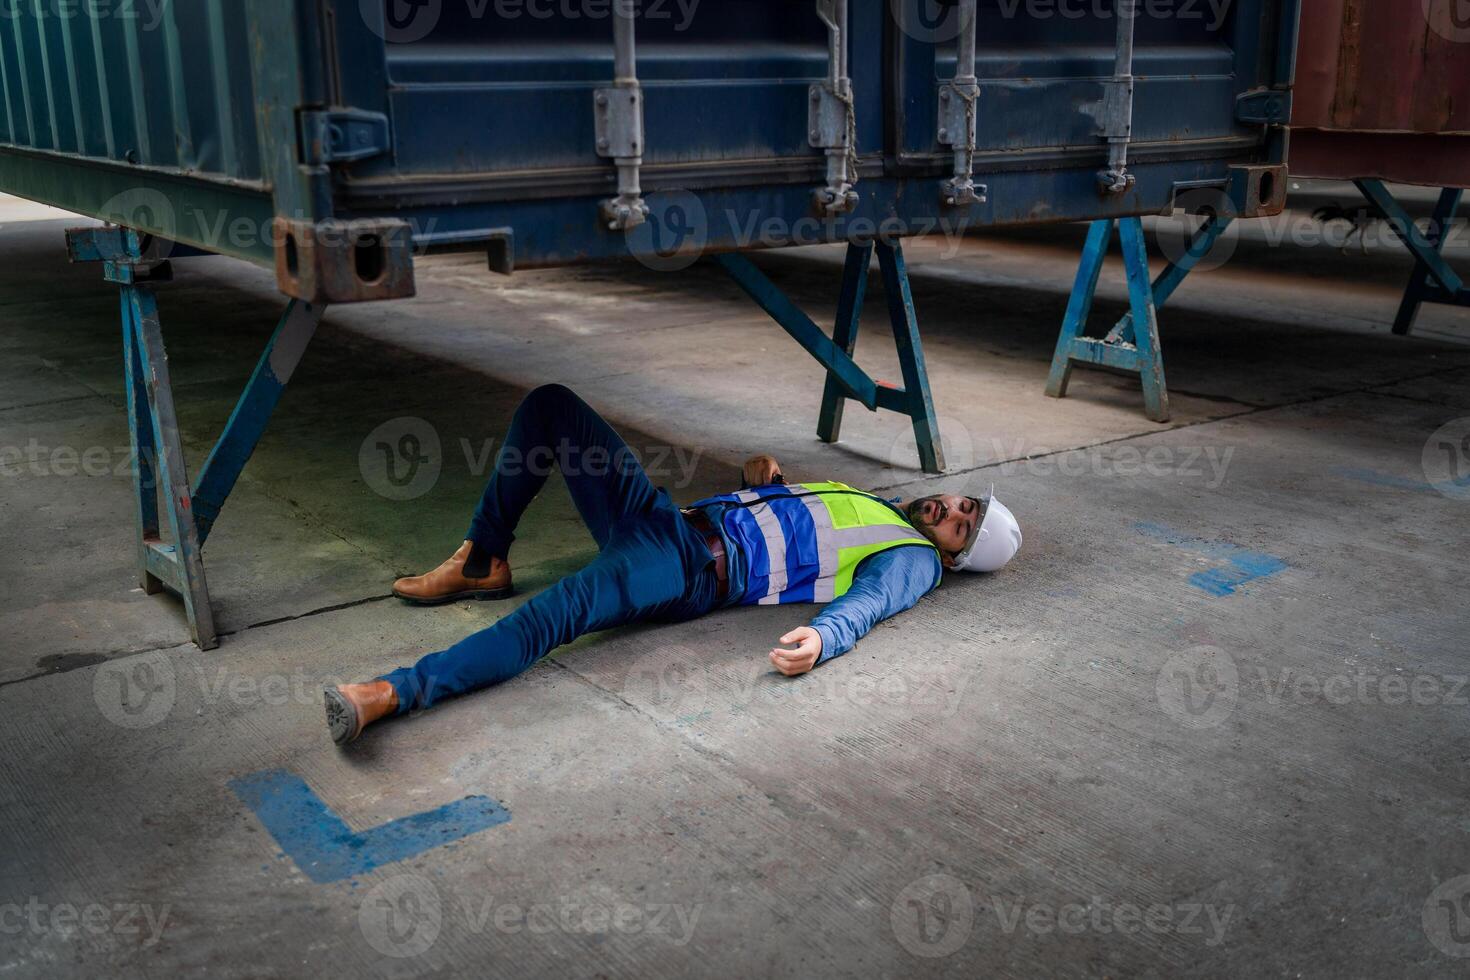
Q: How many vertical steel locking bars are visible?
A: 4